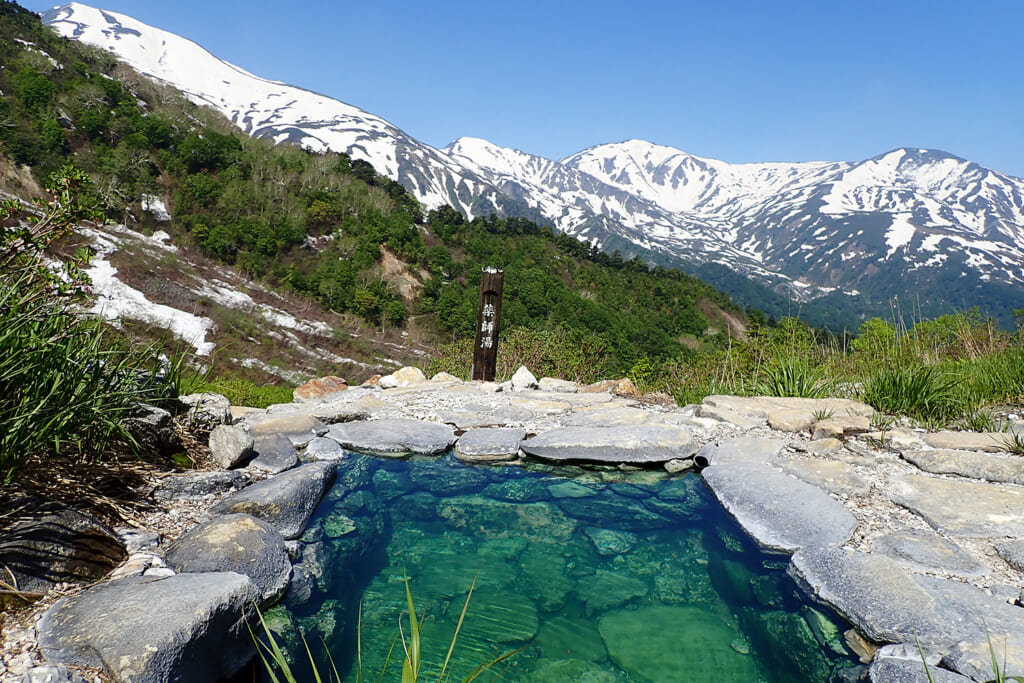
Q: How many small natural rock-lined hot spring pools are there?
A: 1